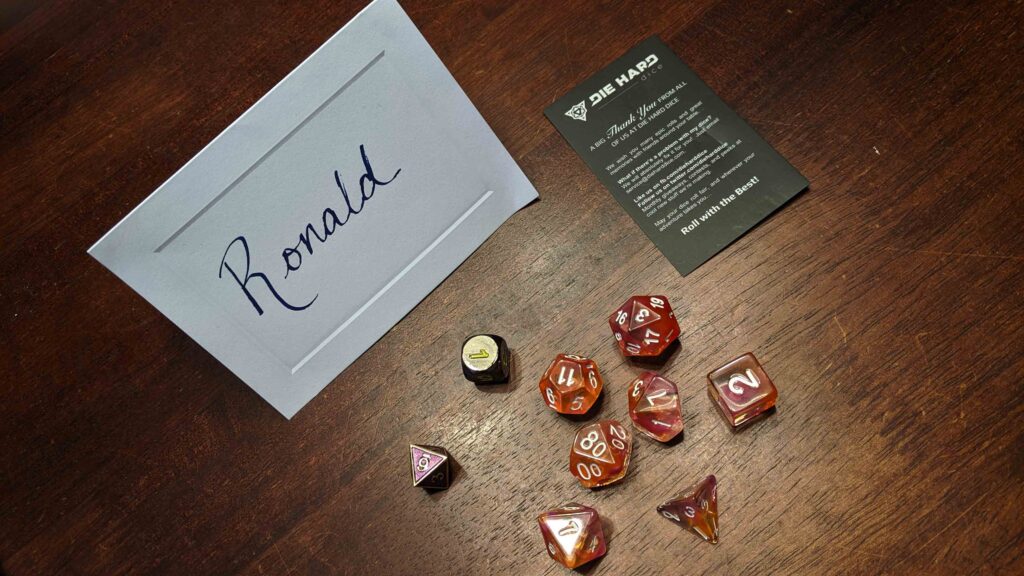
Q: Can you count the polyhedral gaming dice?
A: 9